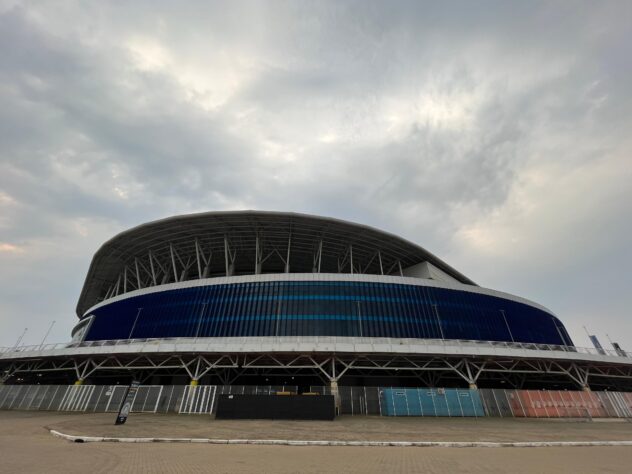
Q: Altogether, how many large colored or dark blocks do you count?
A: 3